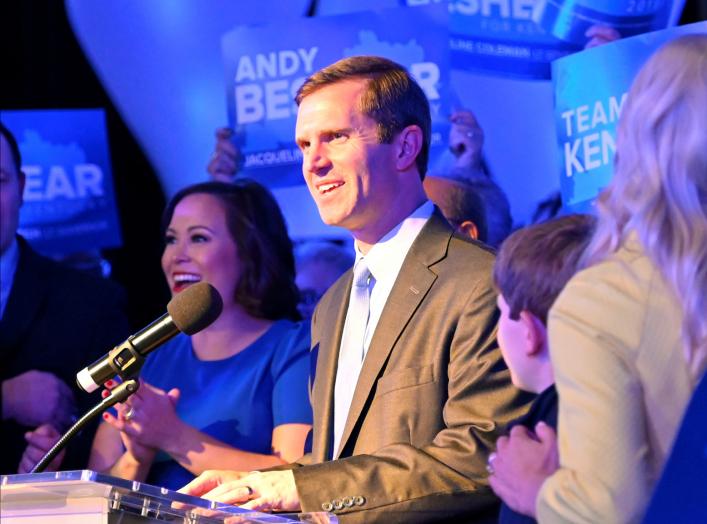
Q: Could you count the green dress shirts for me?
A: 0